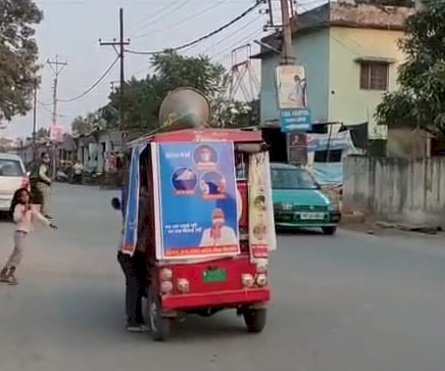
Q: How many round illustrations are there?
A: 3